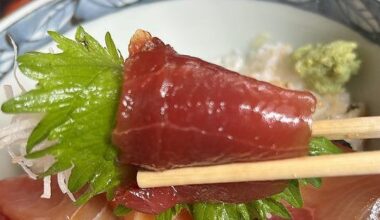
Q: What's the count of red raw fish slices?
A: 2